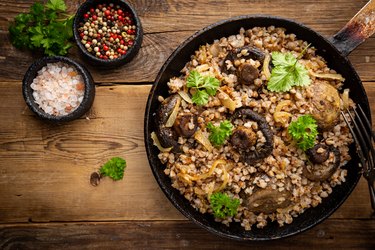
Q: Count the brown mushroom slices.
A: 6